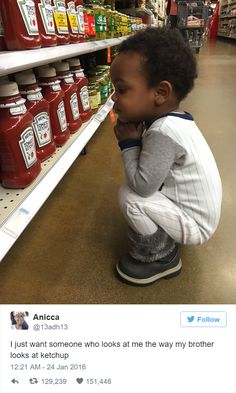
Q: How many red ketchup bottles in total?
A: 10